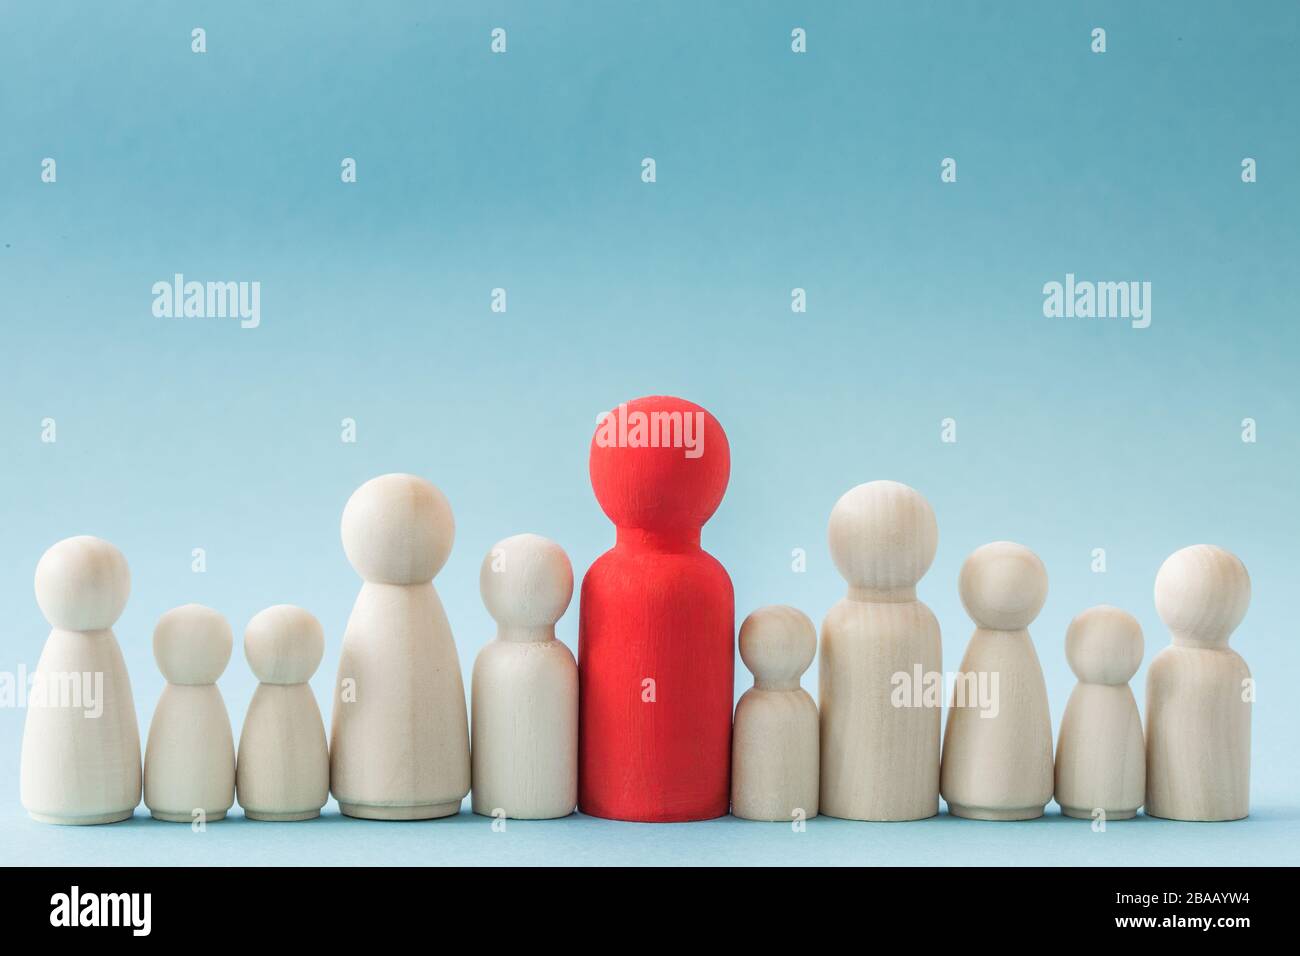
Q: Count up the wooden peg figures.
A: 11